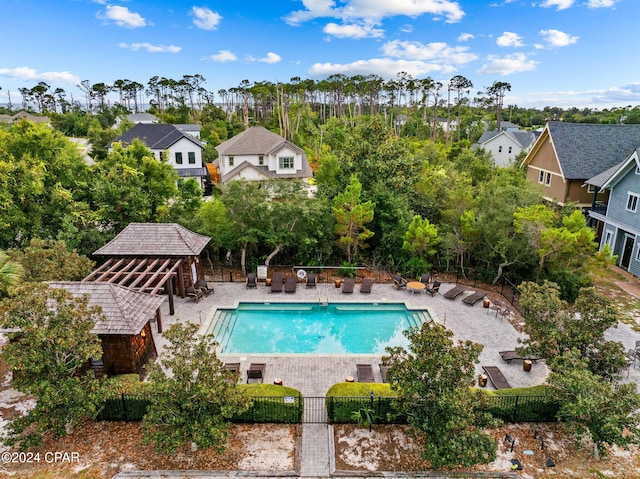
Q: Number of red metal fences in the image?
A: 0